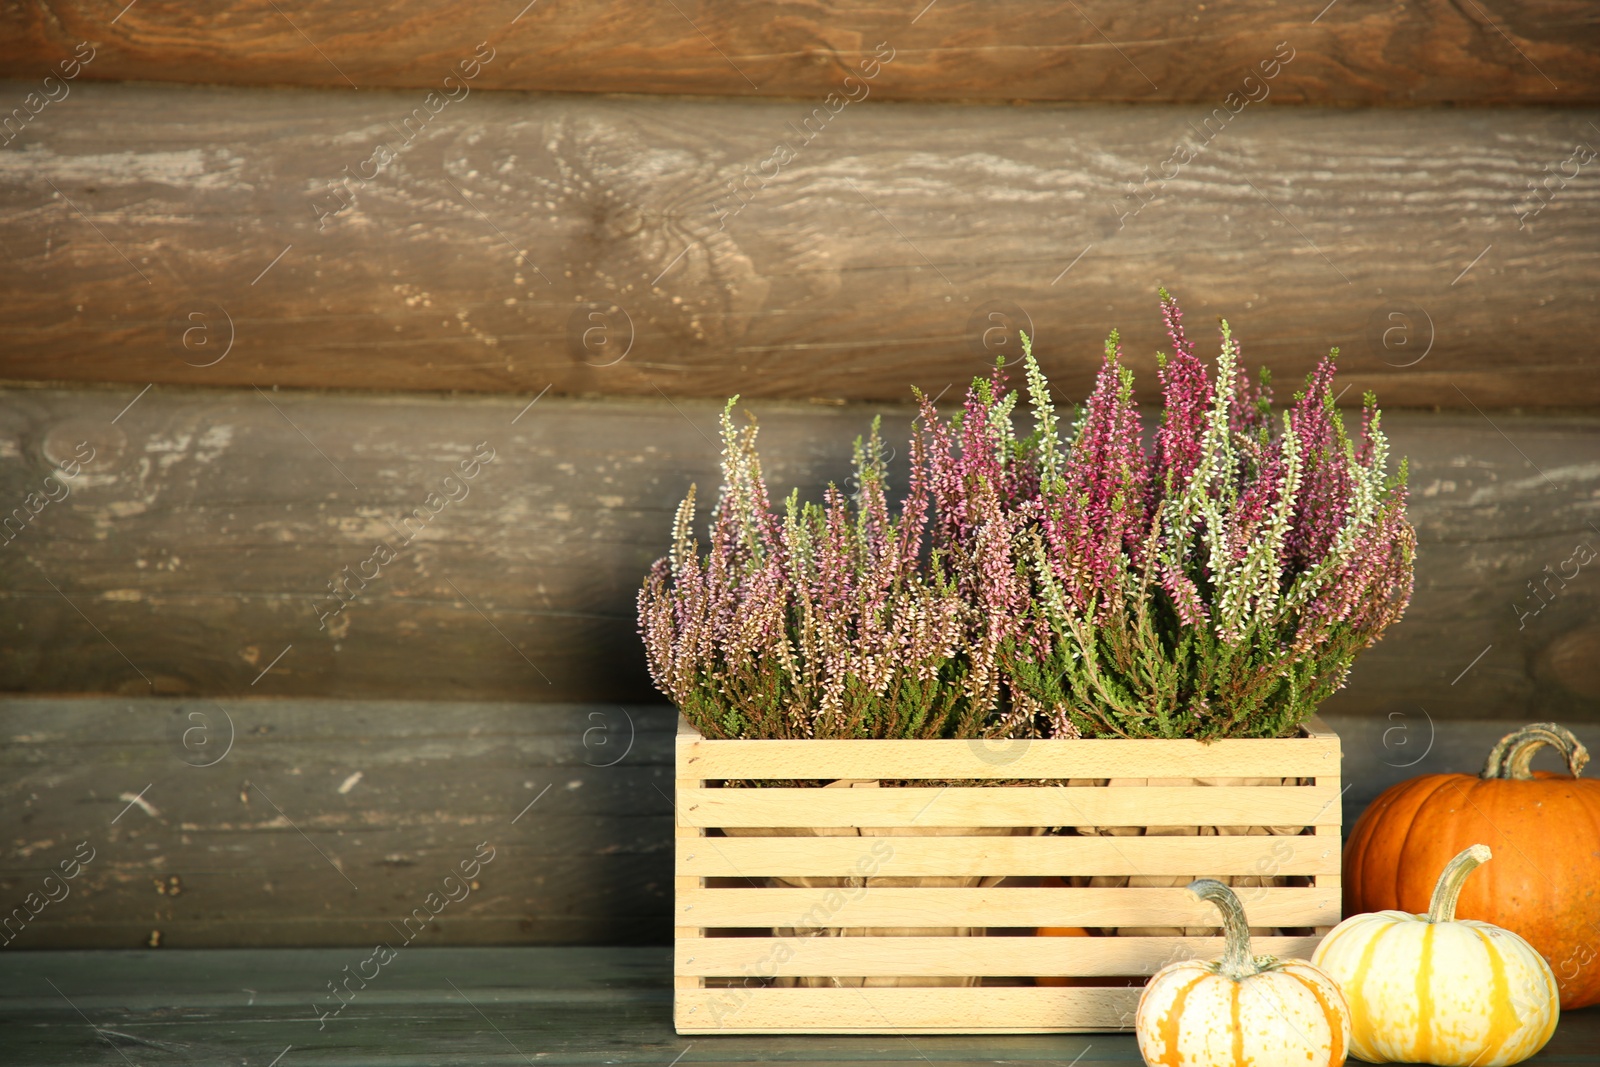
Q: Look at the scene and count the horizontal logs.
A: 4